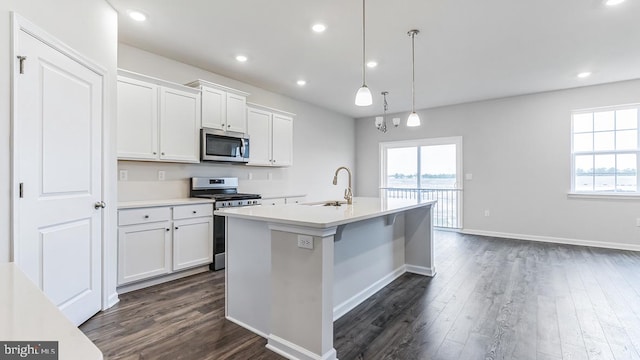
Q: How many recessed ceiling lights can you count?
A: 7